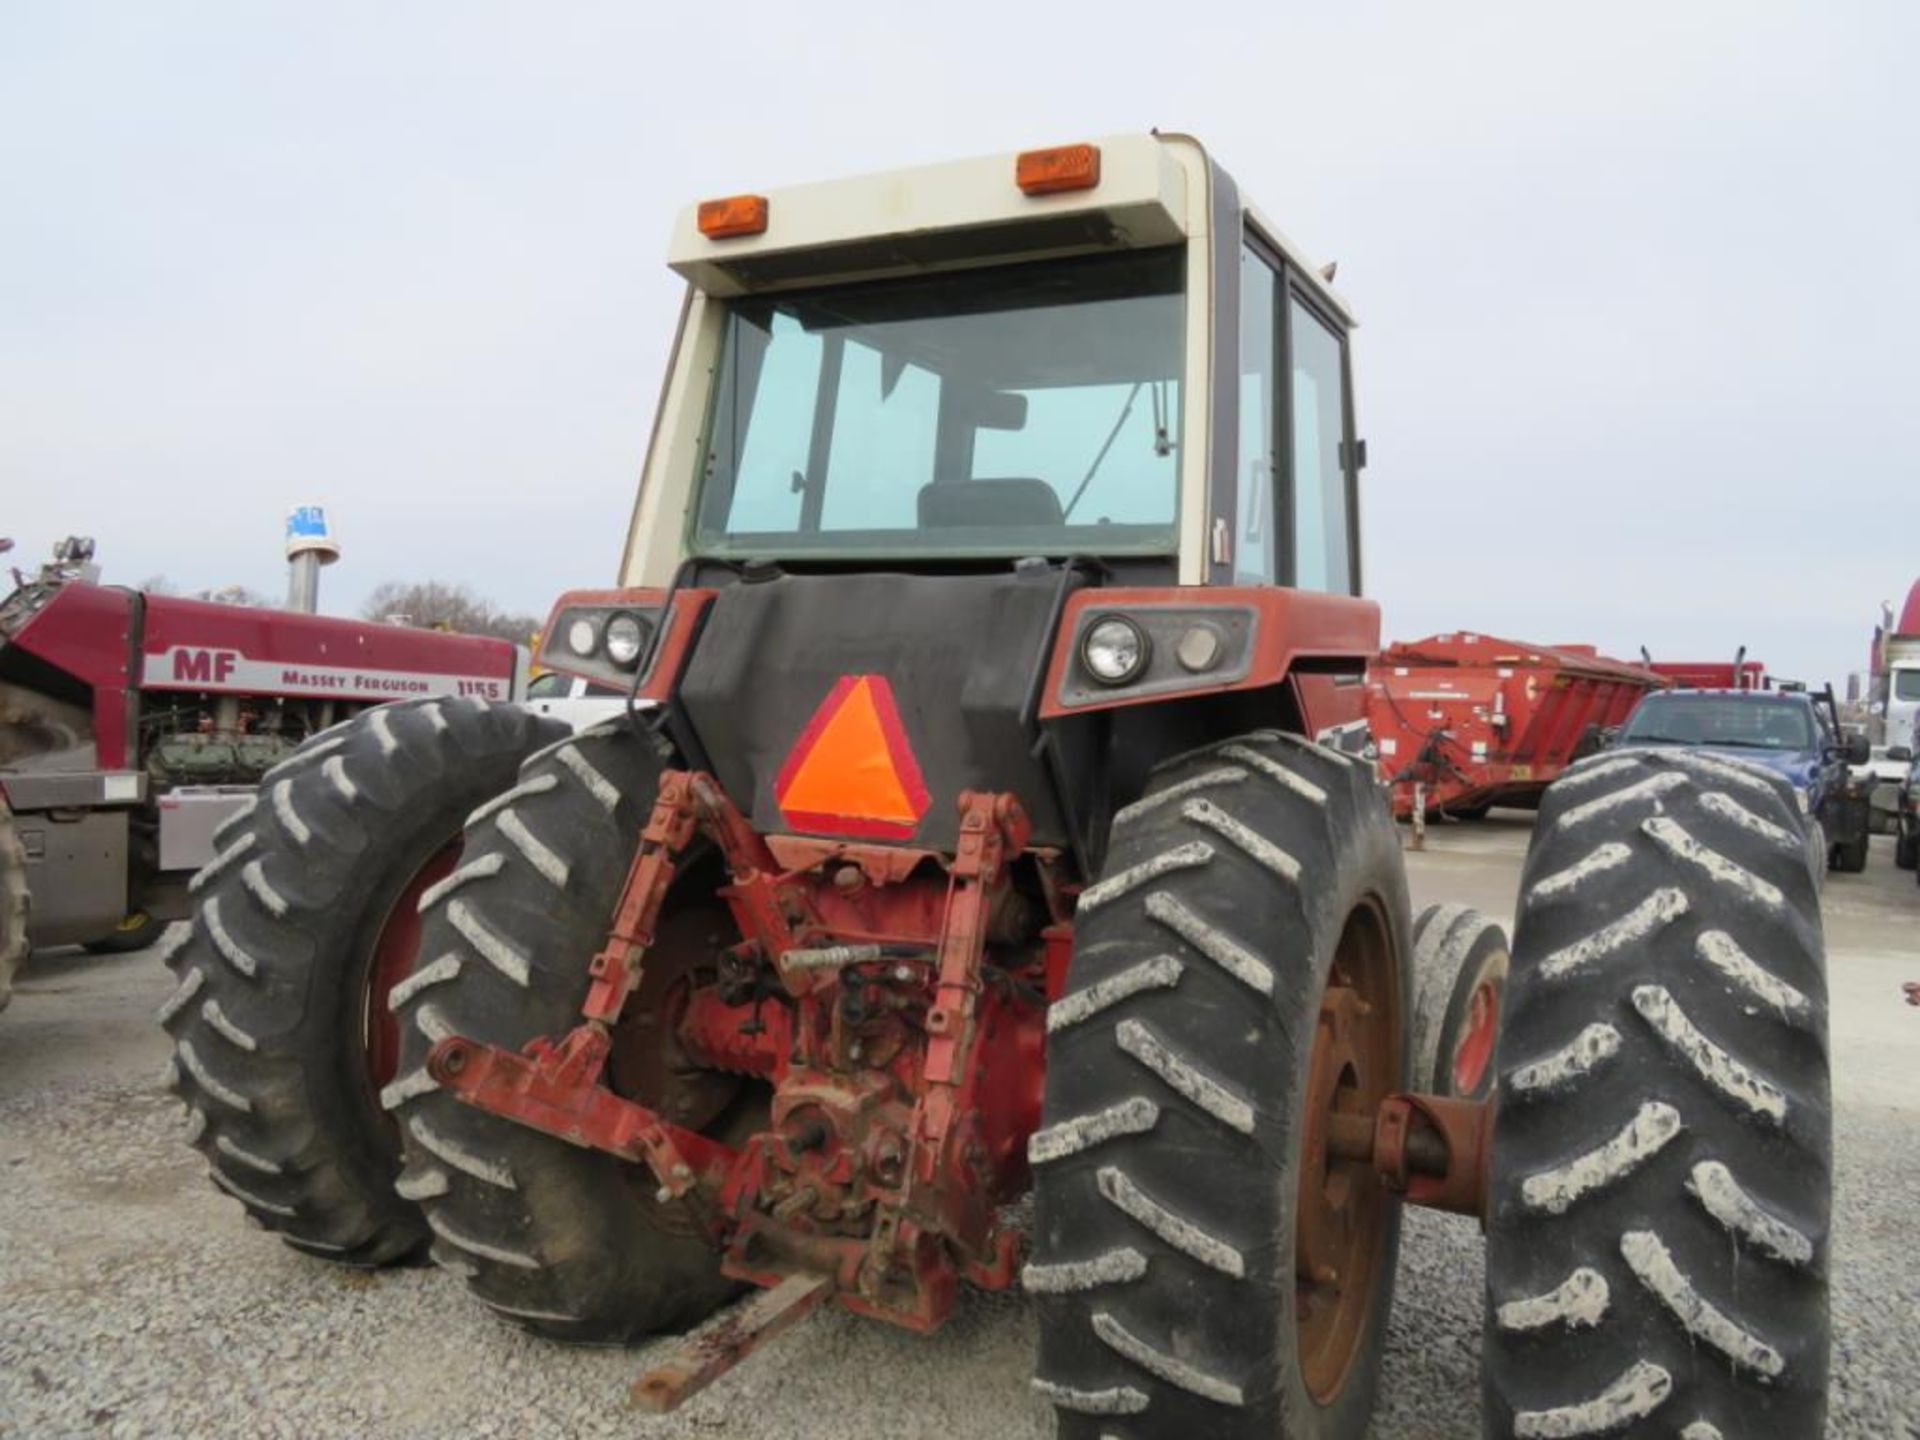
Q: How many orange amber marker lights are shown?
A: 2